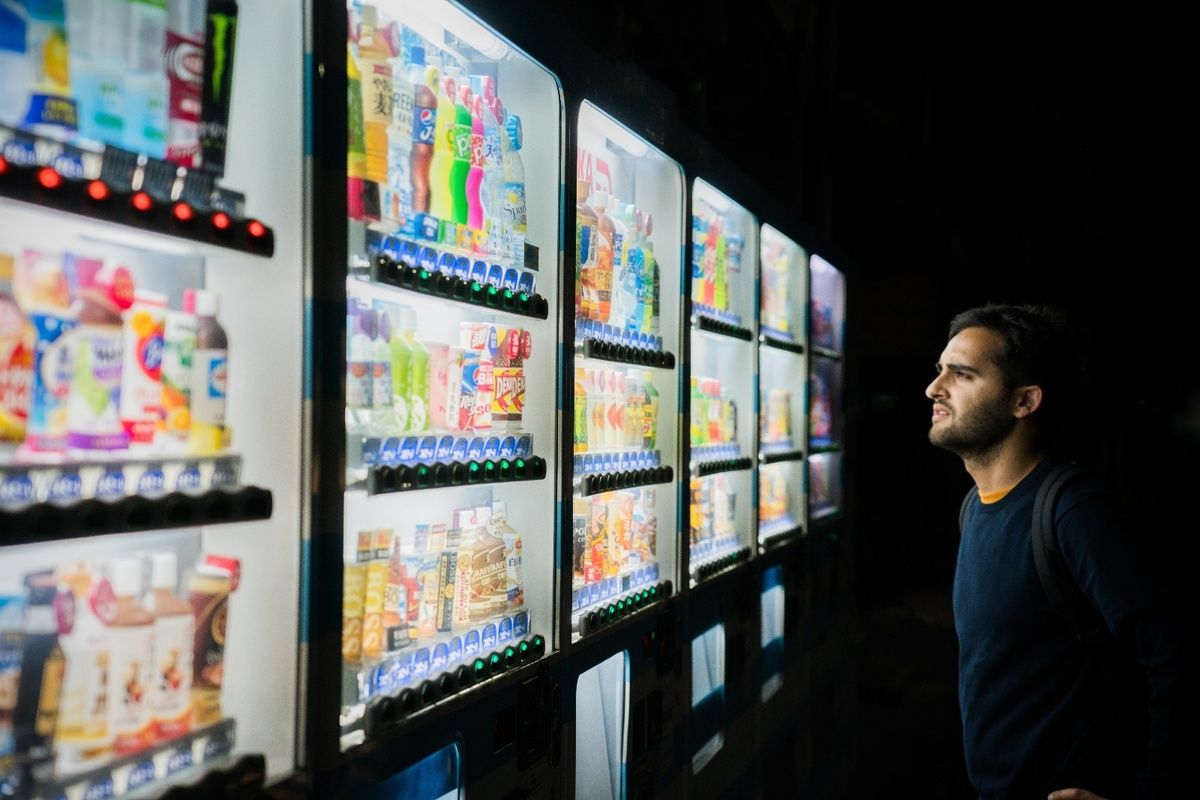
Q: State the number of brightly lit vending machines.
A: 6